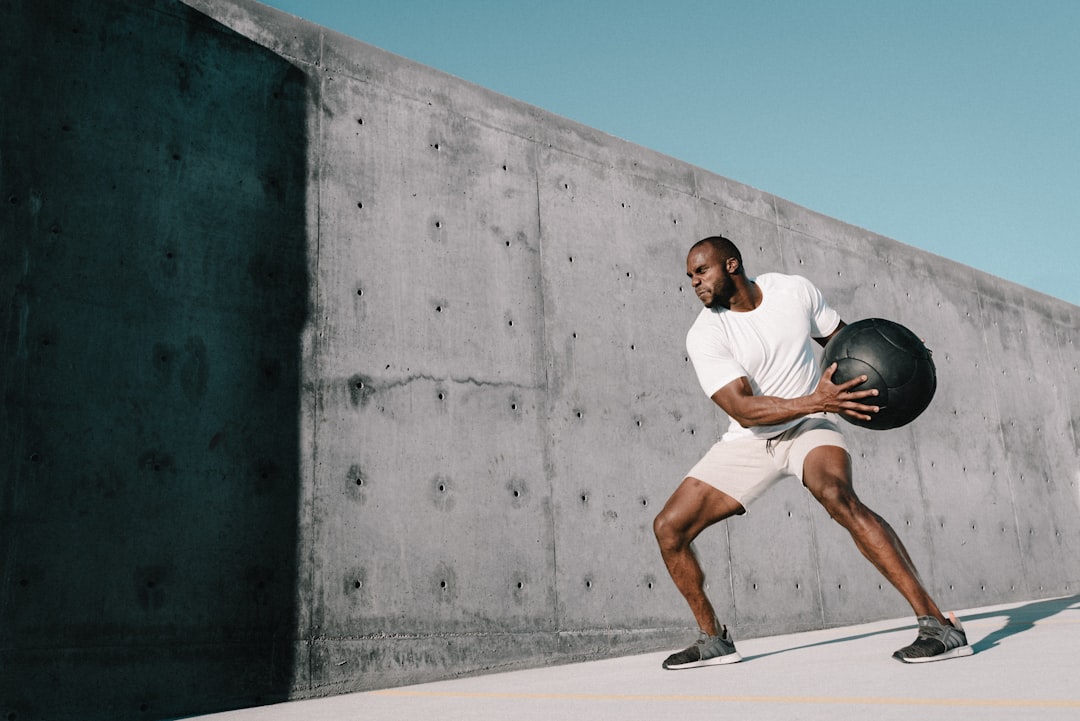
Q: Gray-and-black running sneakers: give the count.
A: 2